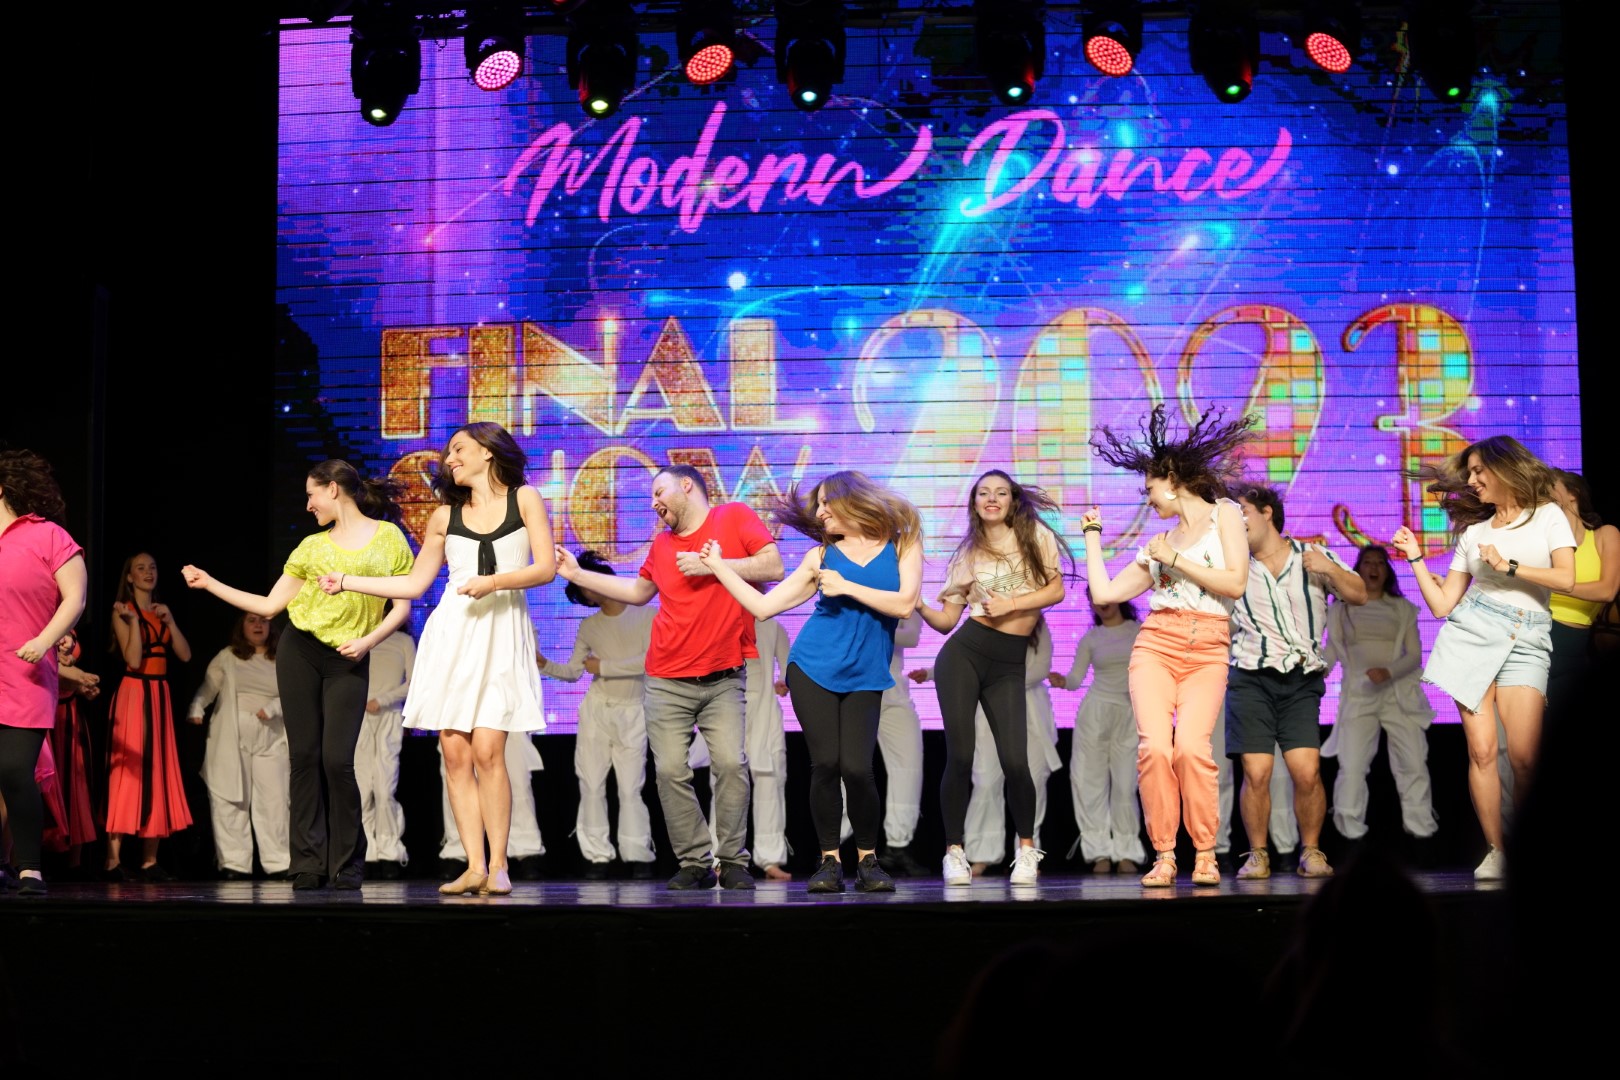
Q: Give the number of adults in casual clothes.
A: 10